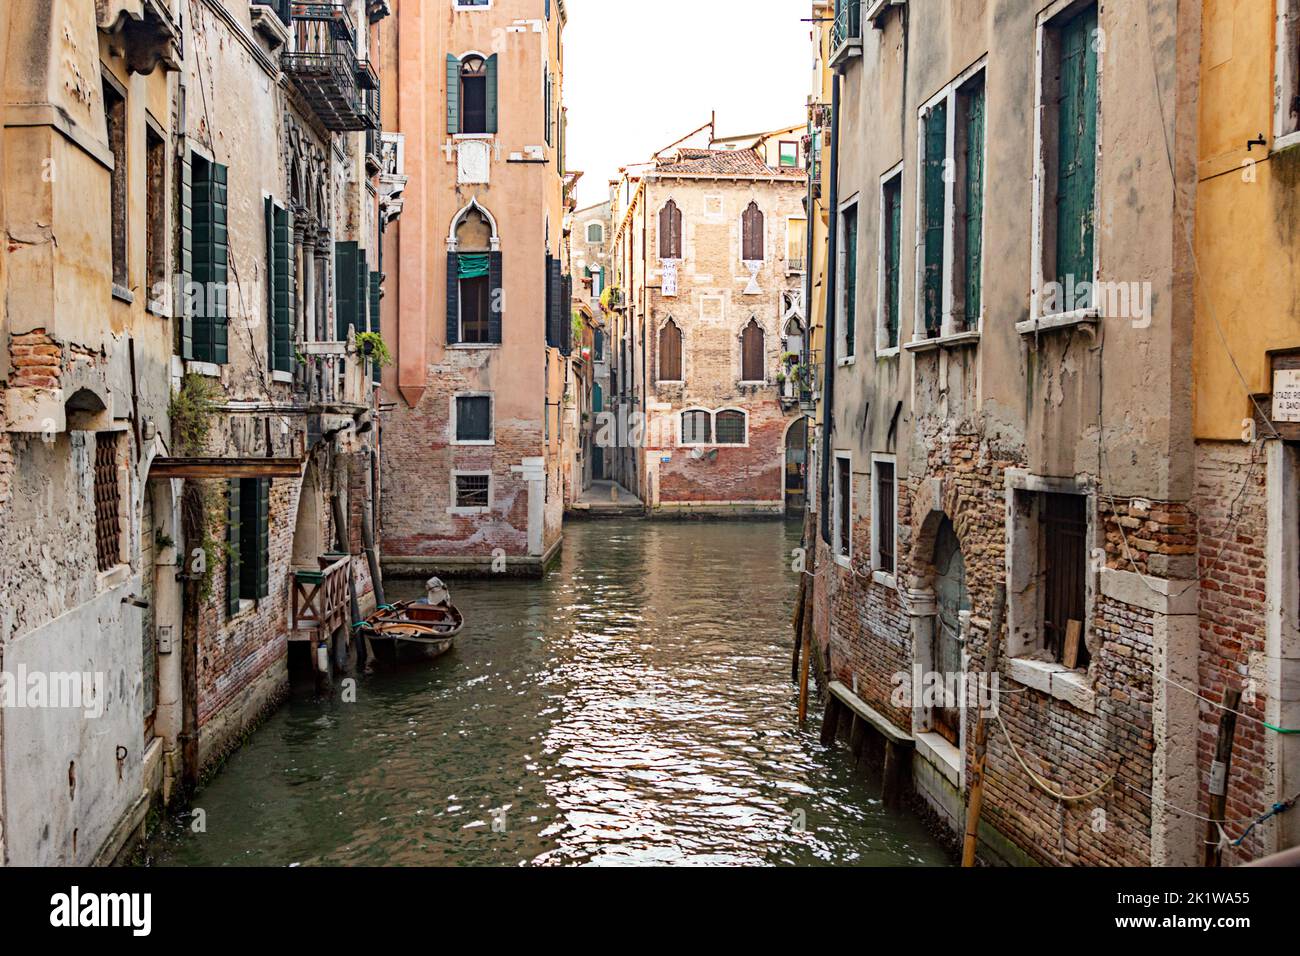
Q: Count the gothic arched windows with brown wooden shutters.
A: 4